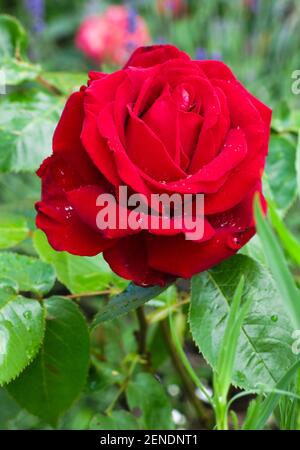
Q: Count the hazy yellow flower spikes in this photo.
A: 0